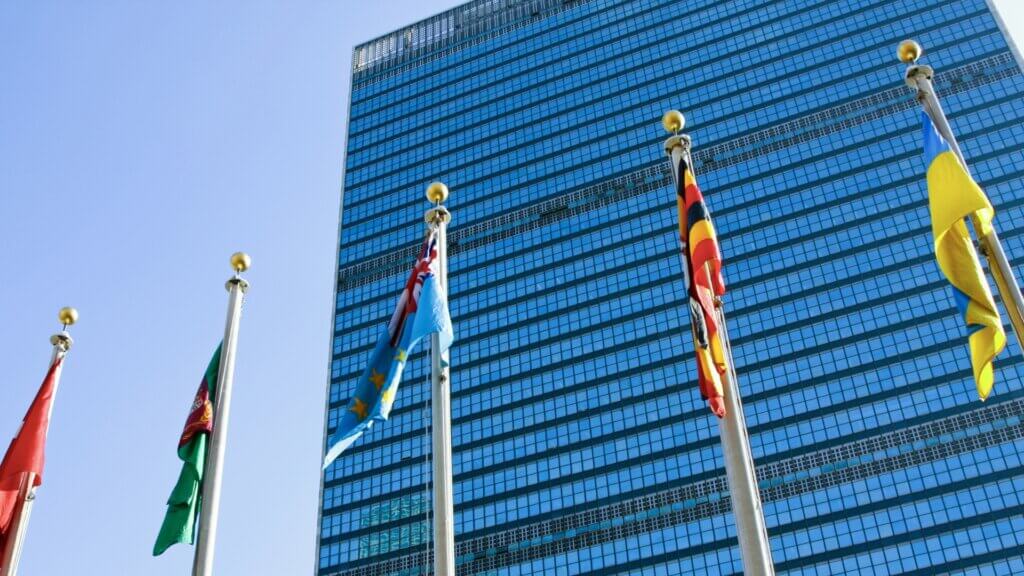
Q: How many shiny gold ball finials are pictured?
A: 5